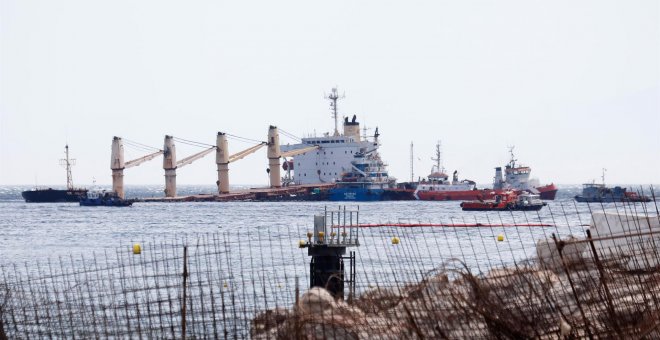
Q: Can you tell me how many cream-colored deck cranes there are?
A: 4